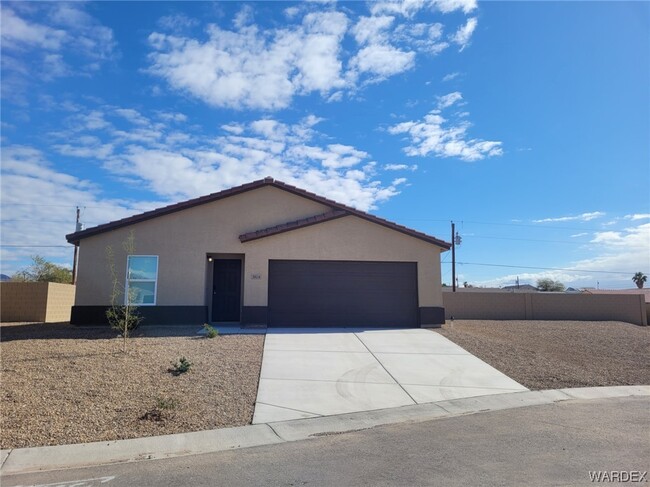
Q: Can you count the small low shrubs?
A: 3